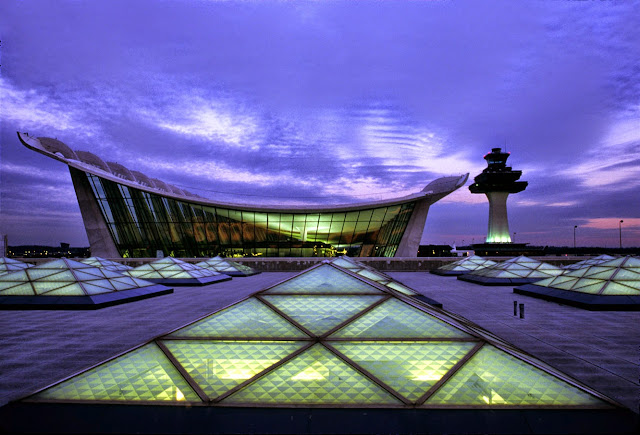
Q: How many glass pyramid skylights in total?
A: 11